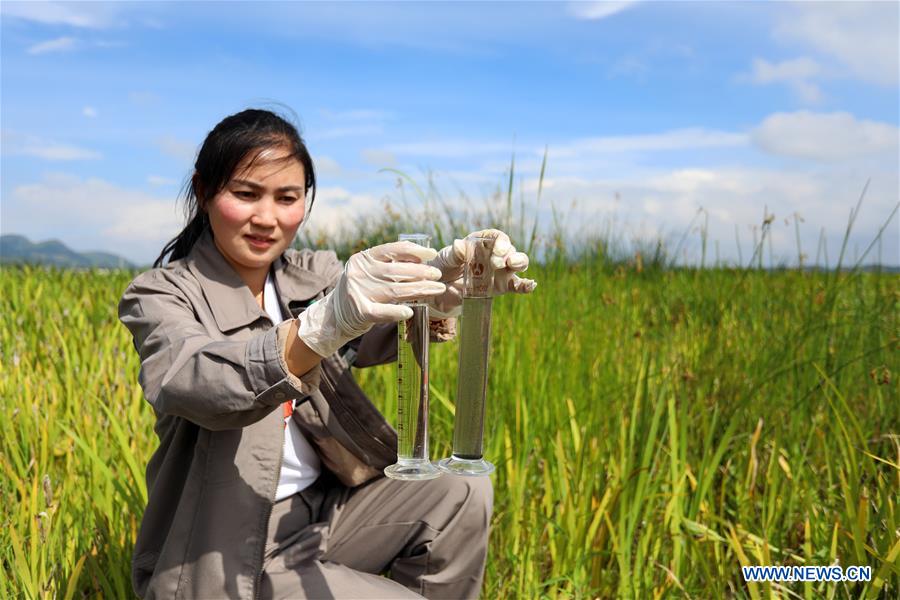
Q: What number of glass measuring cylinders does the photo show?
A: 2